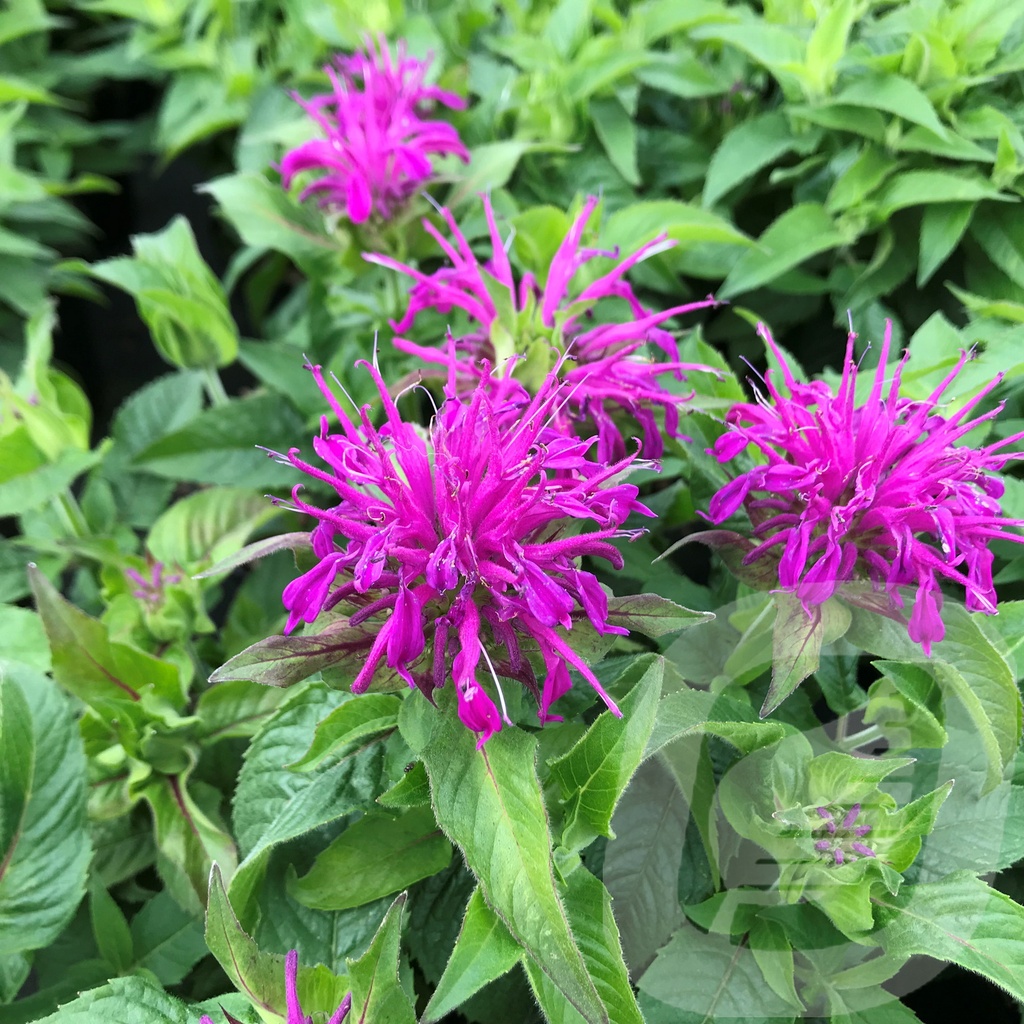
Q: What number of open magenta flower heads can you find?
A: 4